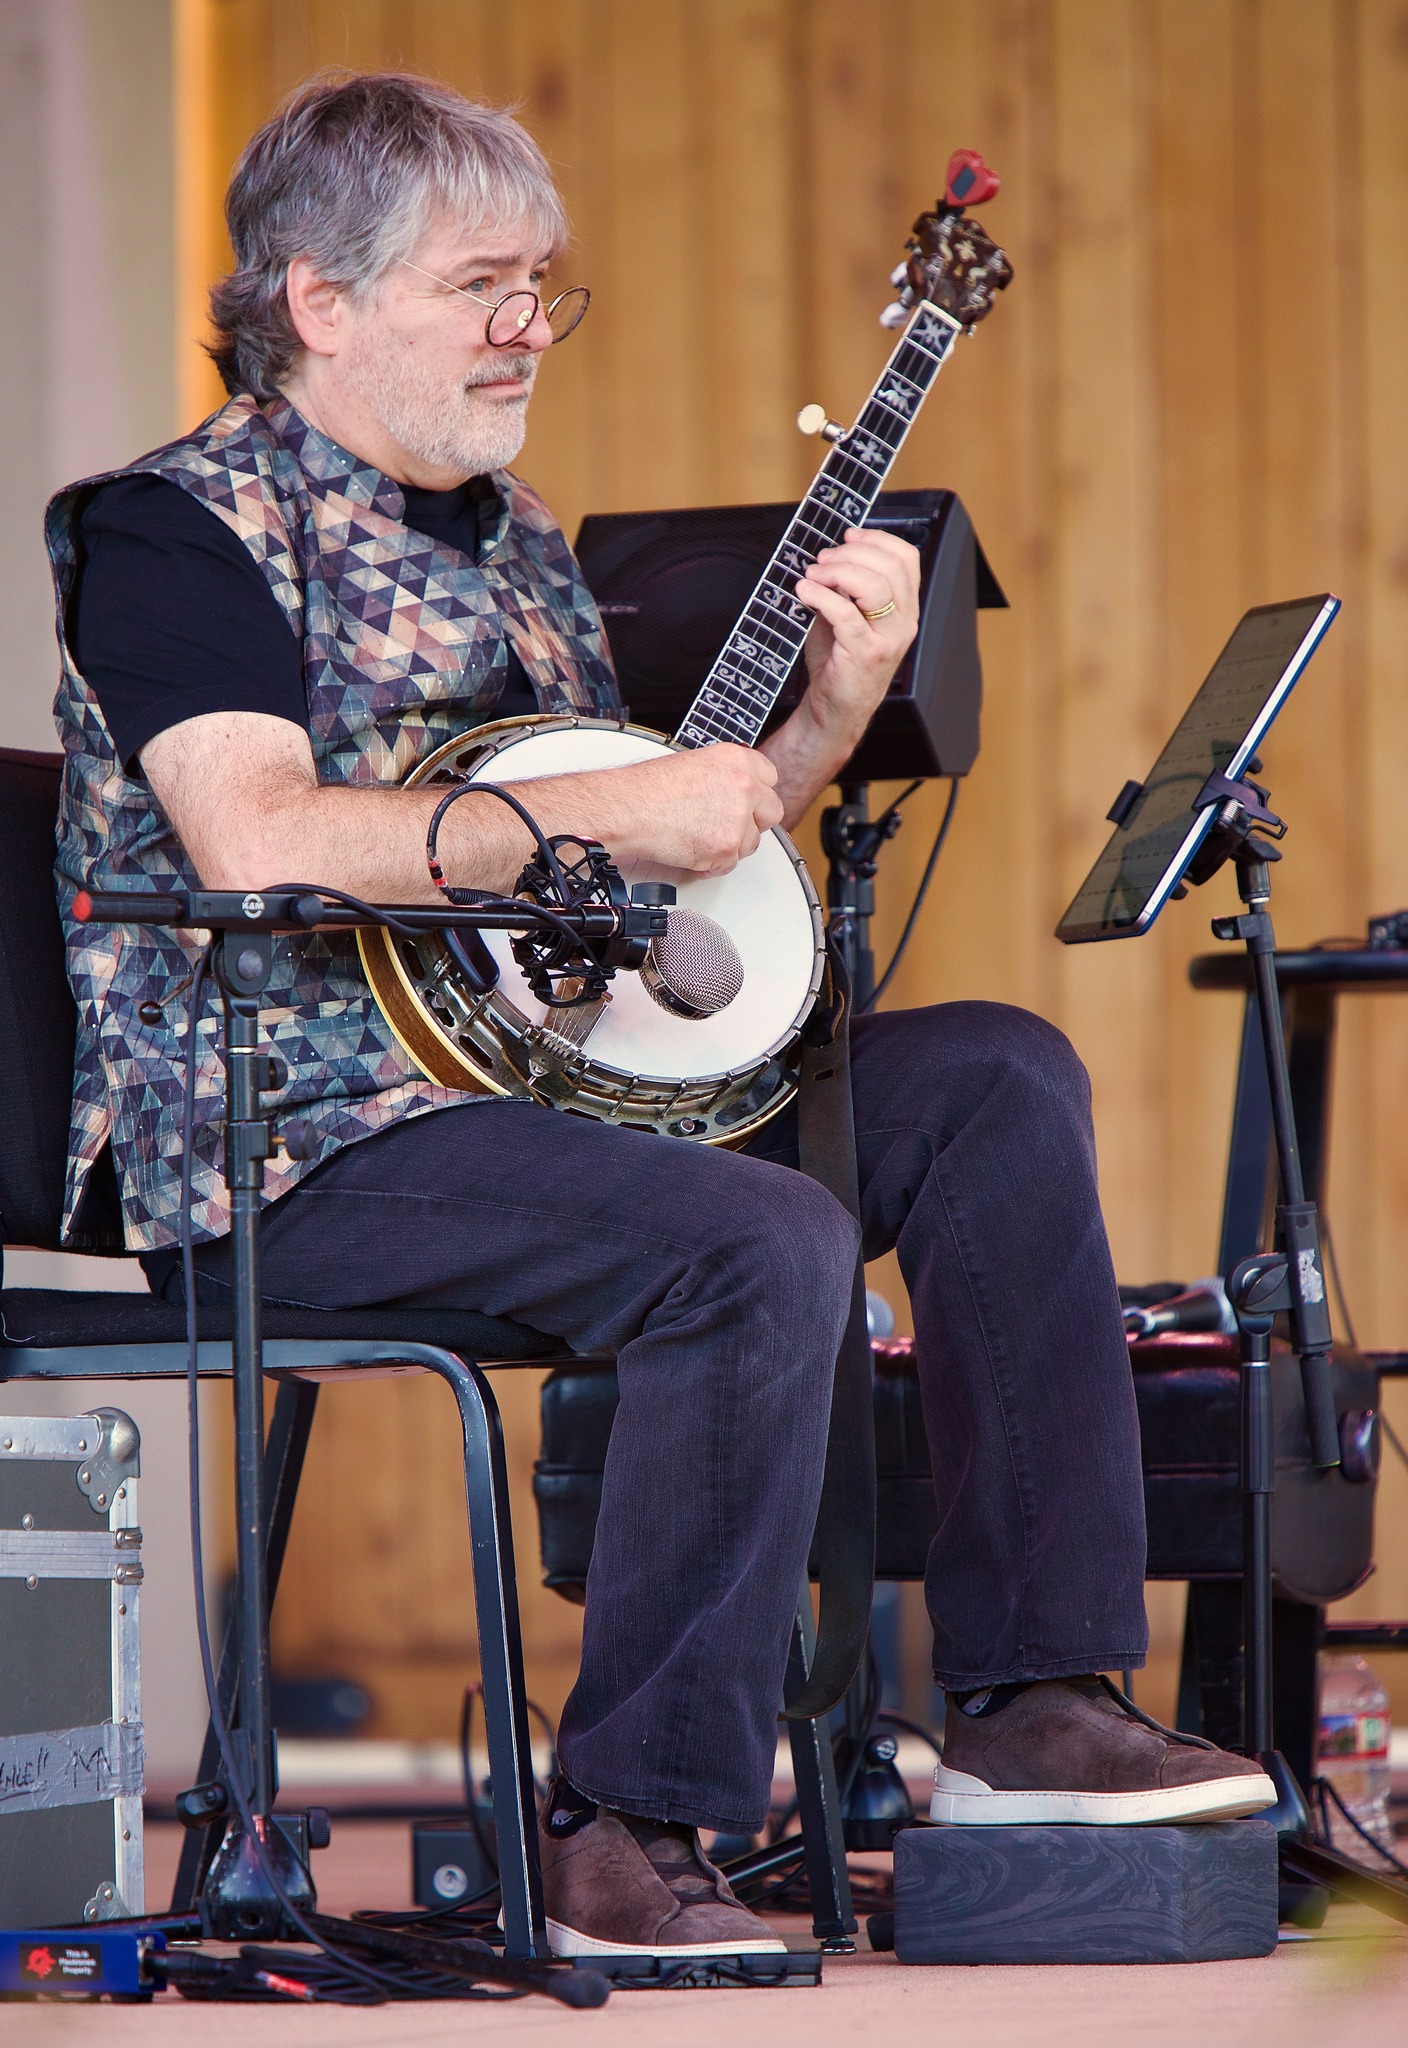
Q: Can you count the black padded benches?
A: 1